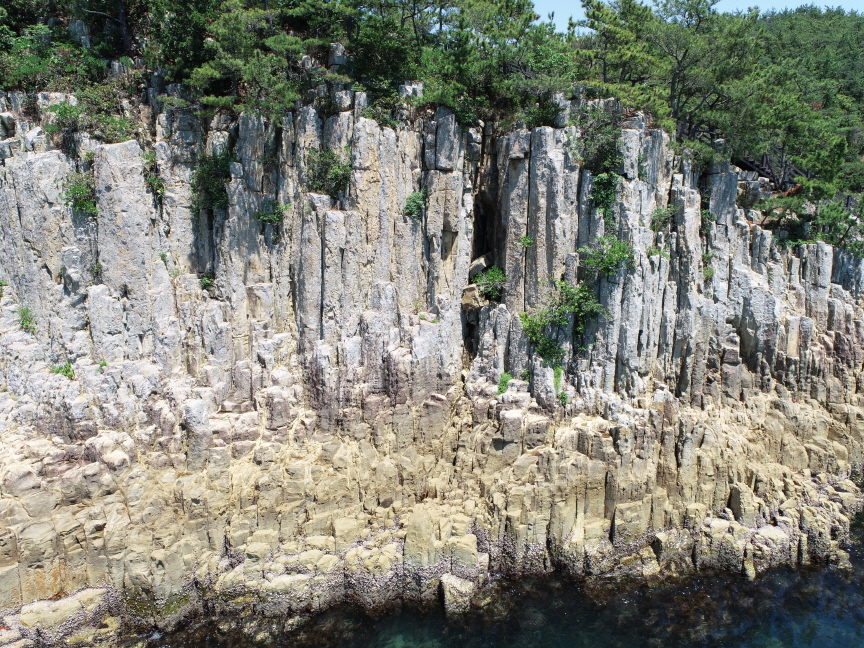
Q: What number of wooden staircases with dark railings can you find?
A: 1